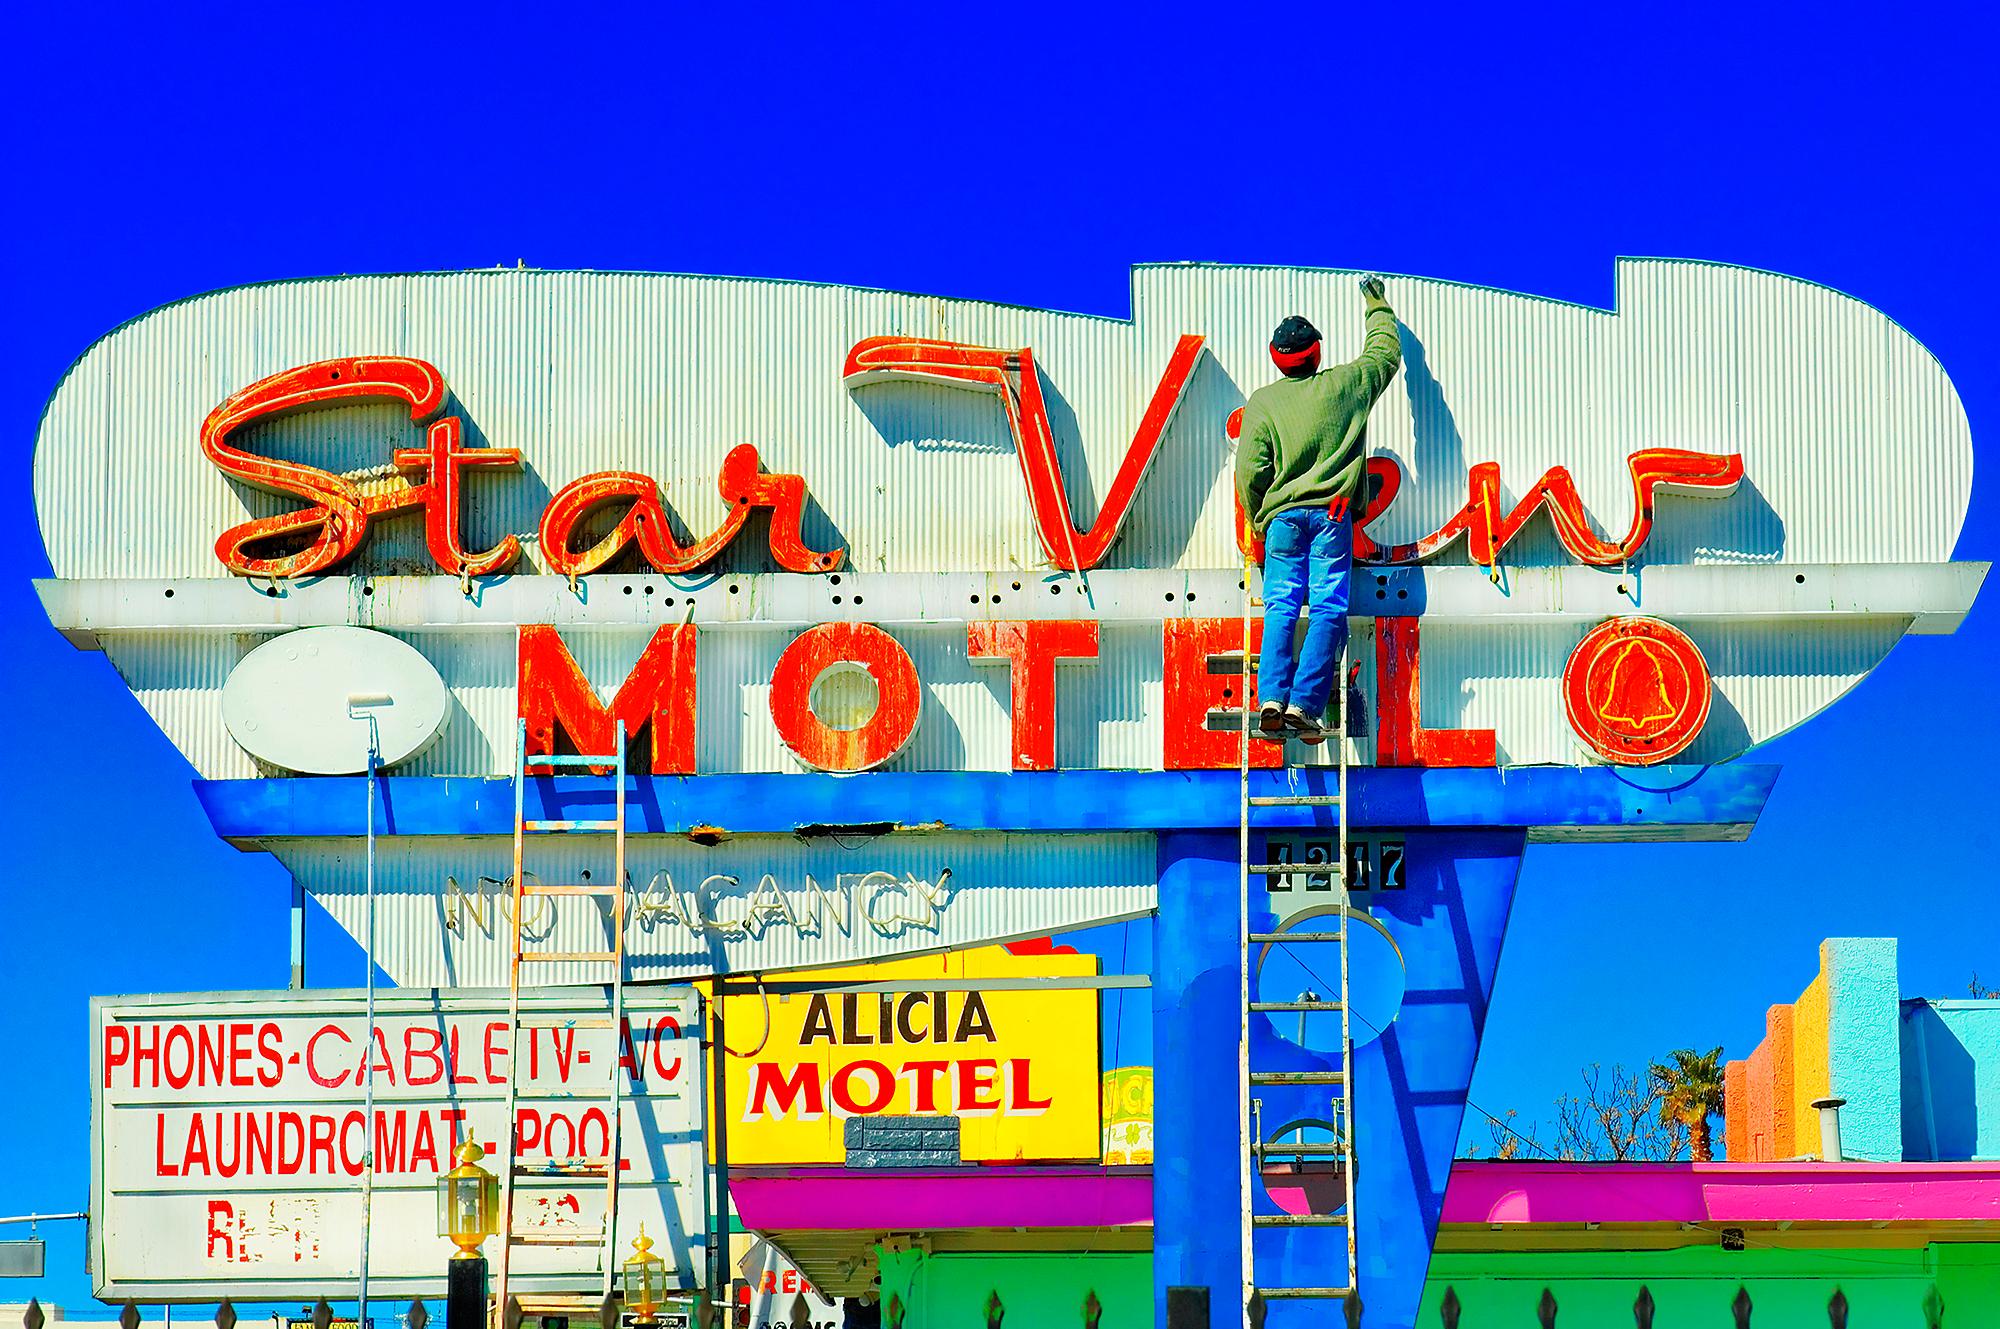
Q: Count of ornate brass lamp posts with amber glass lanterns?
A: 2